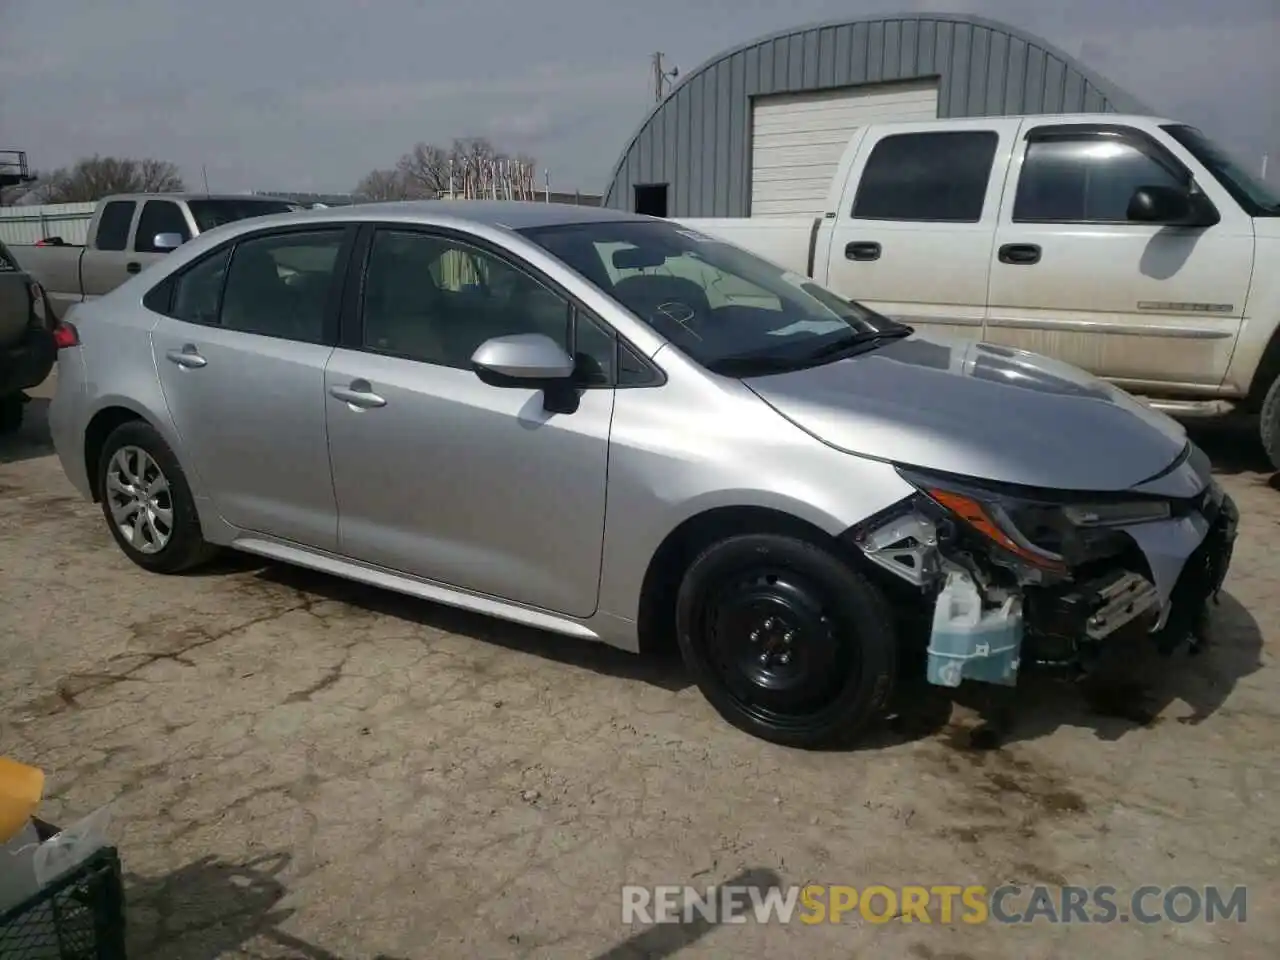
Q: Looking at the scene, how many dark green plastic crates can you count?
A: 1